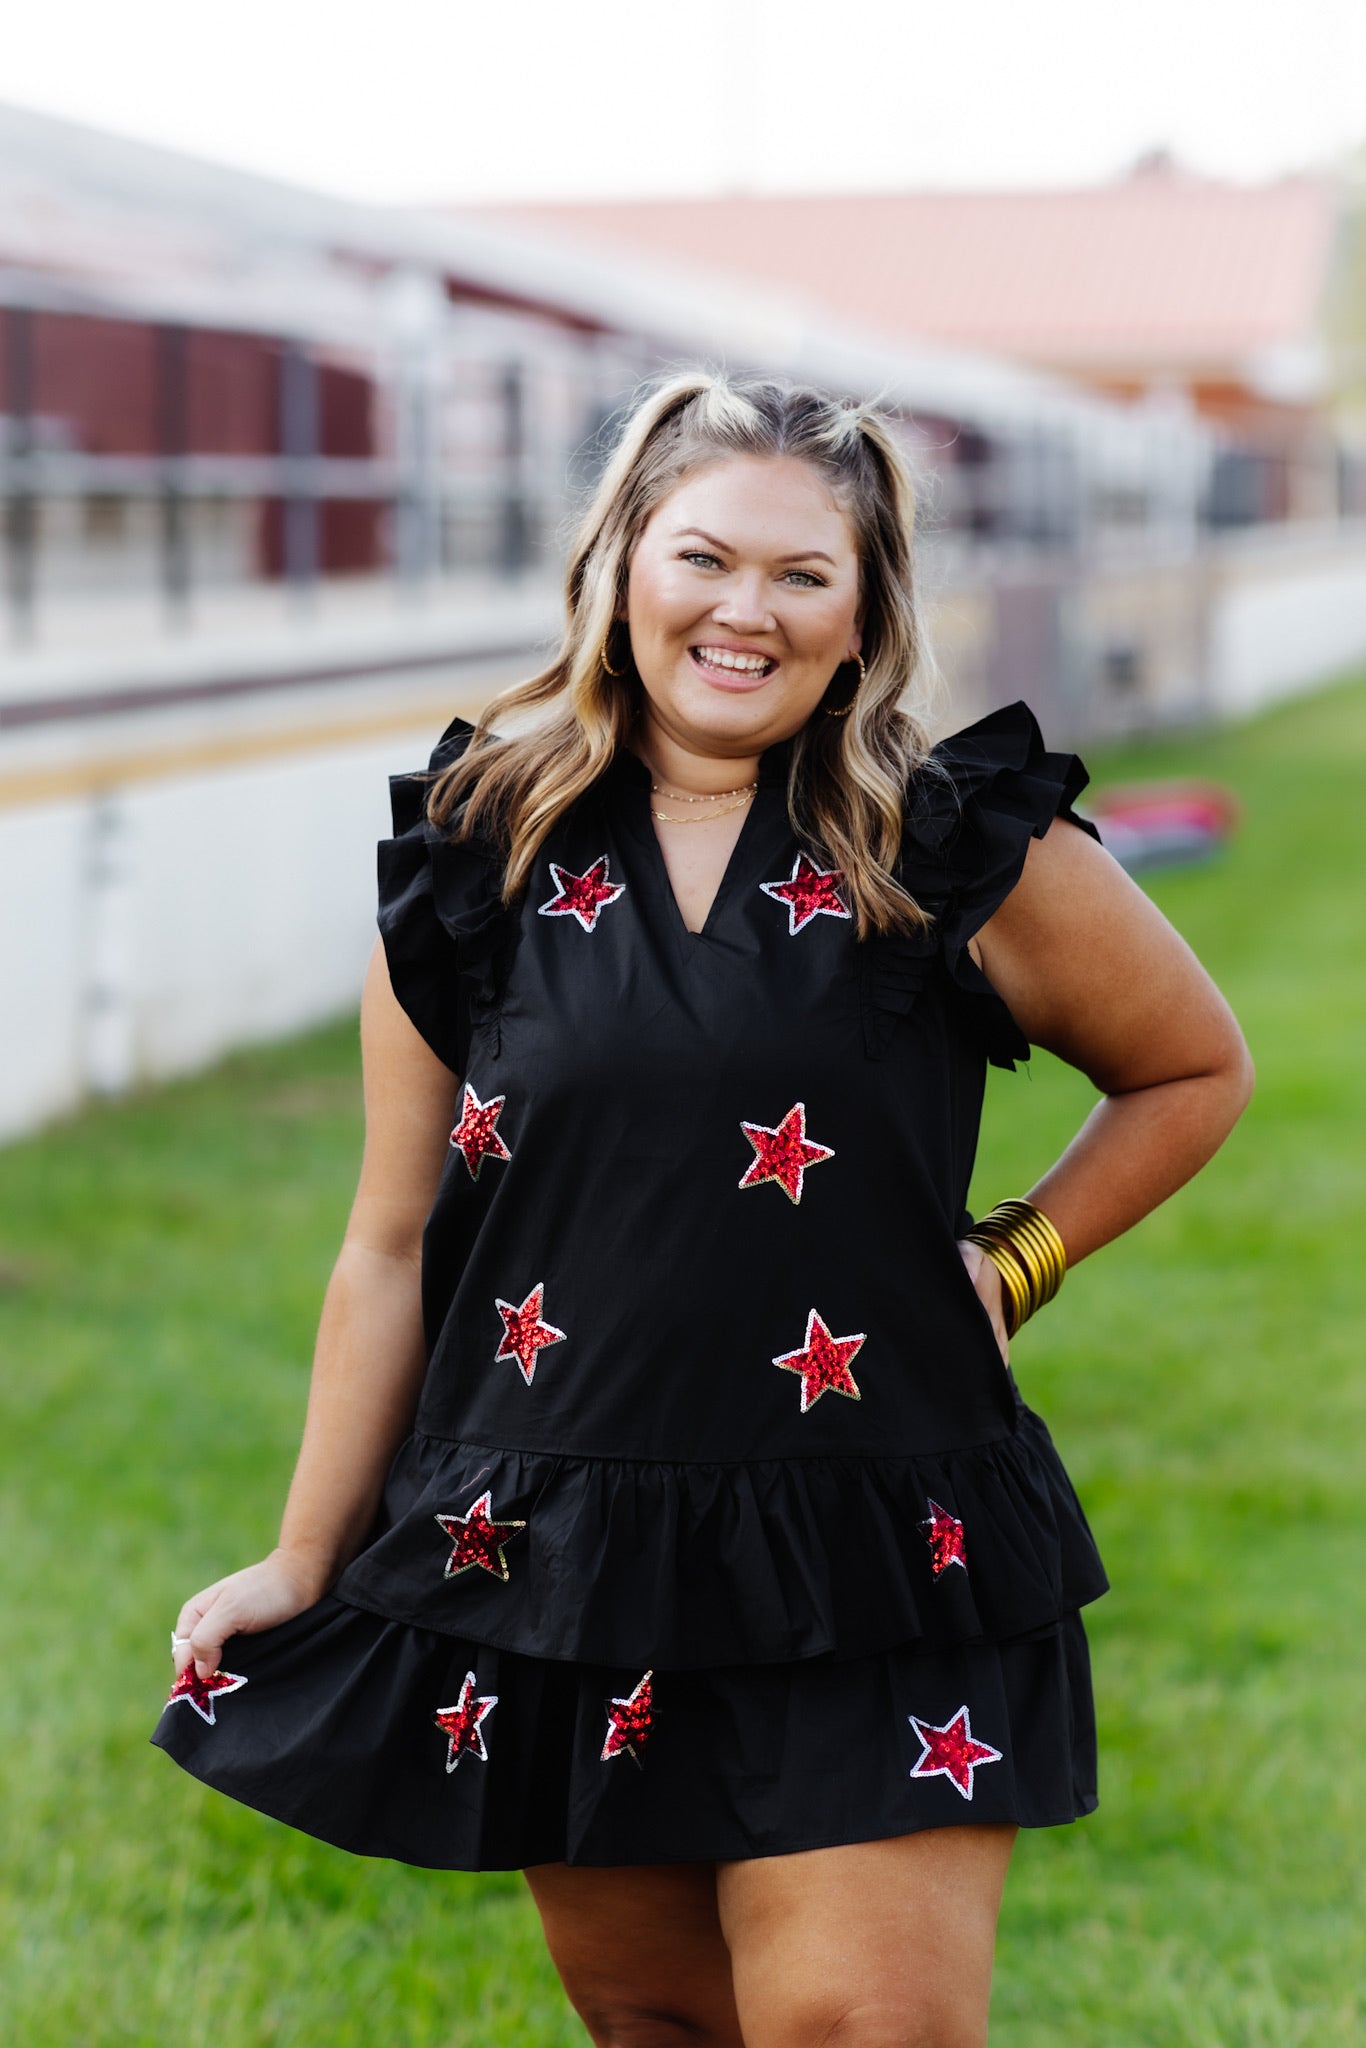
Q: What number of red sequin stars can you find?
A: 12